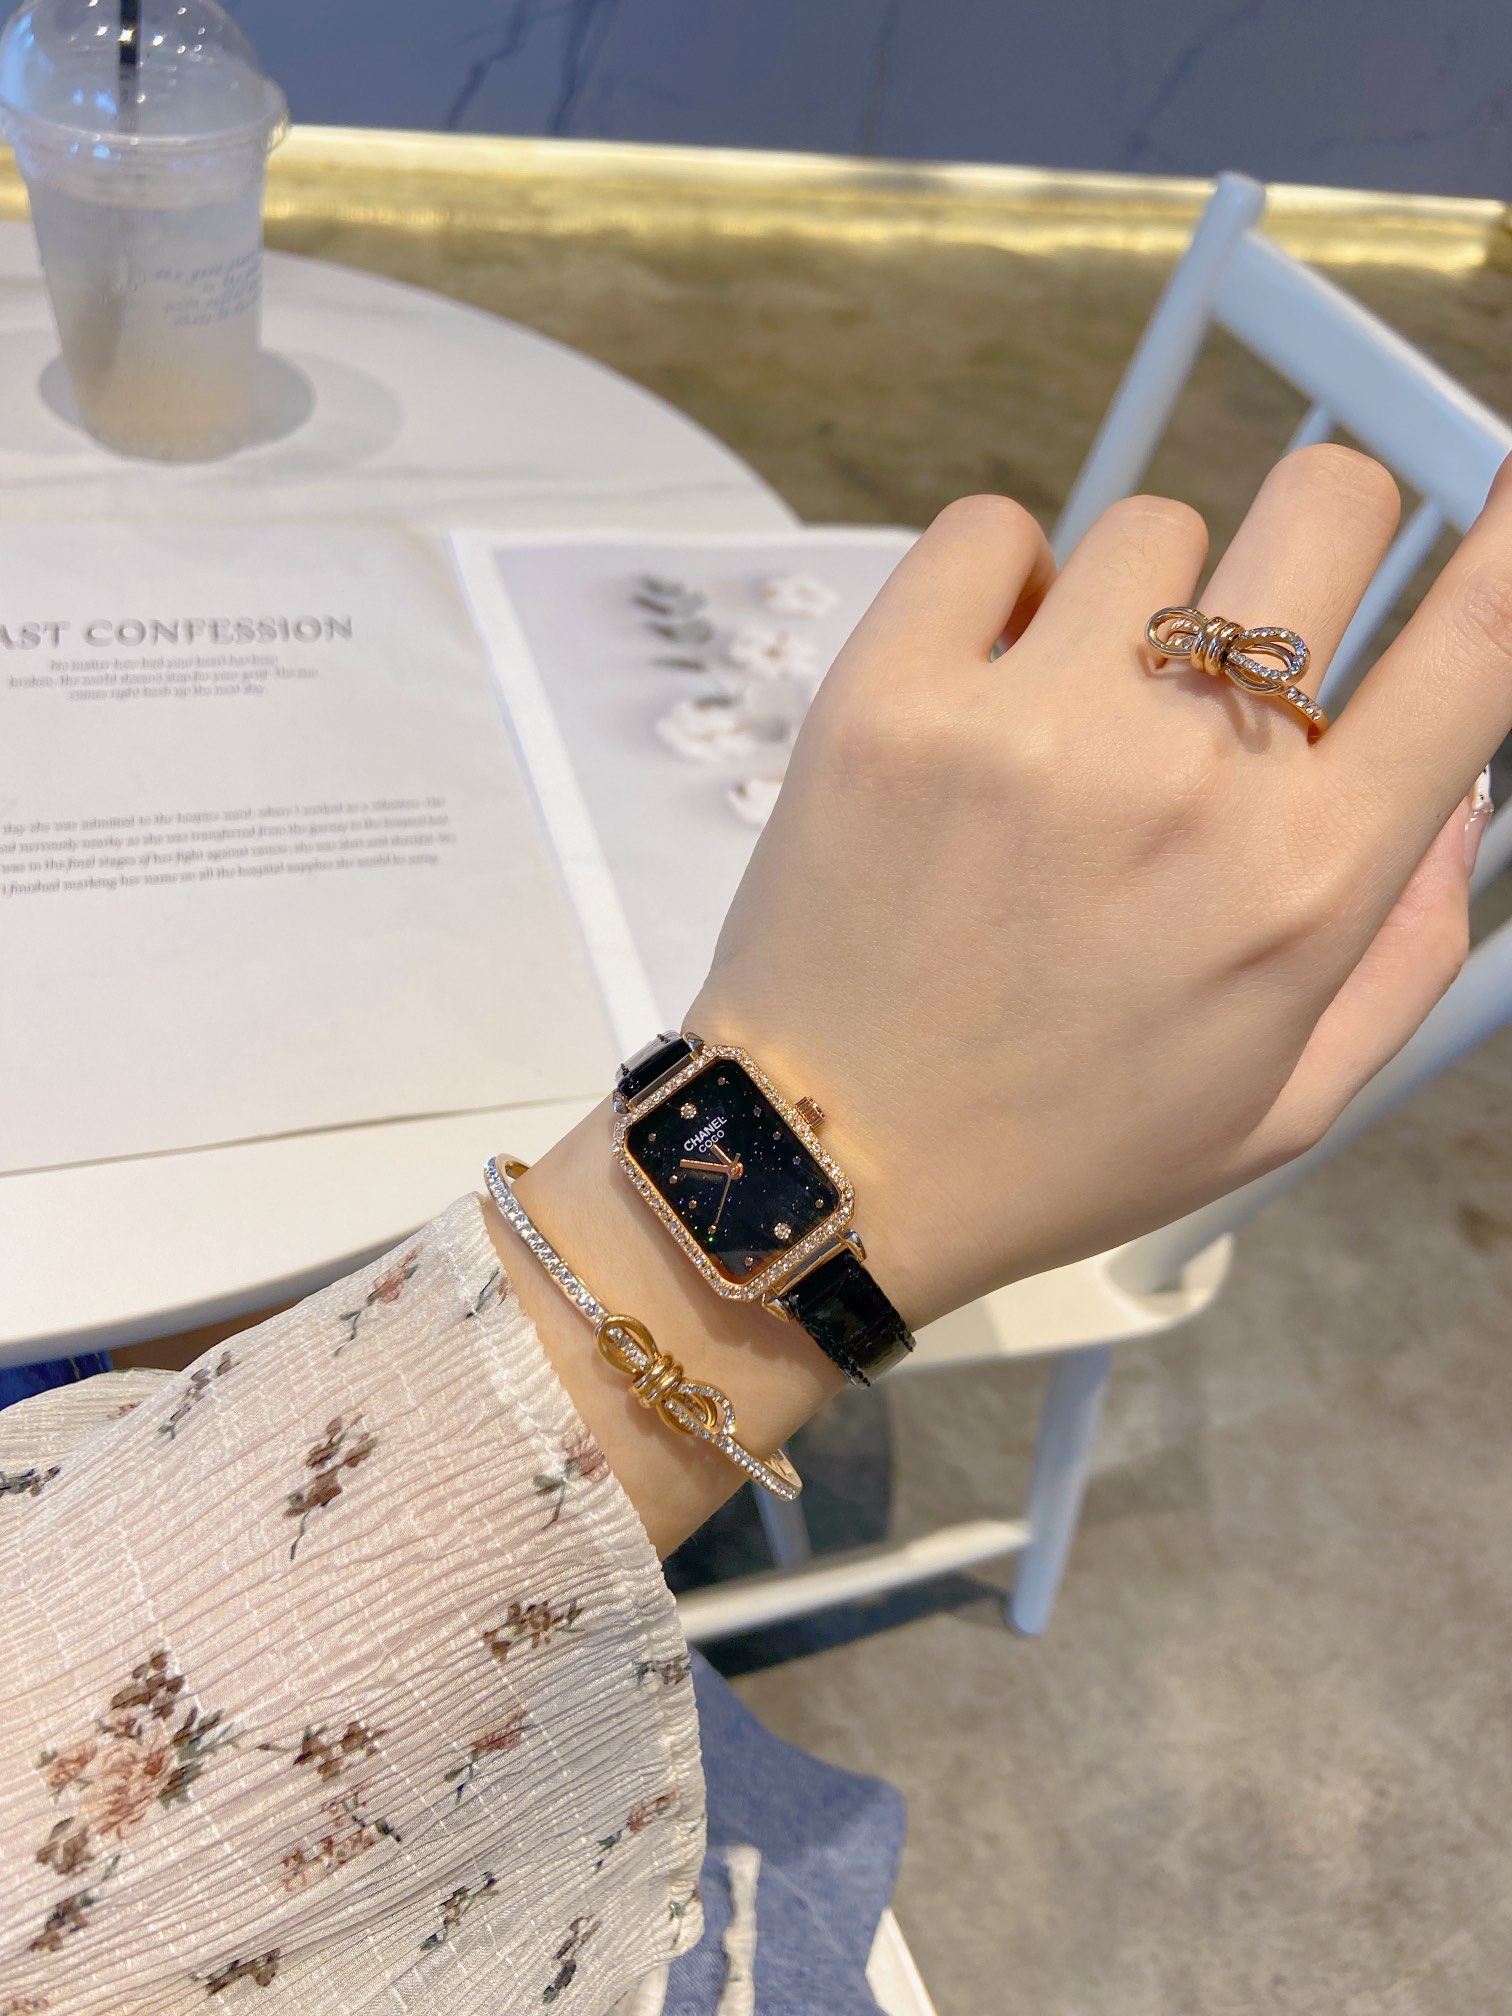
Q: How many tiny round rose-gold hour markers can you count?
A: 10